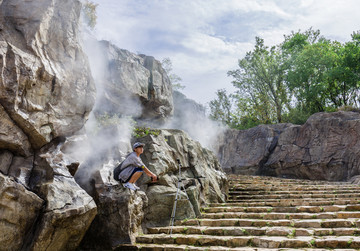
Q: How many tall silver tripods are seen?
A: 1